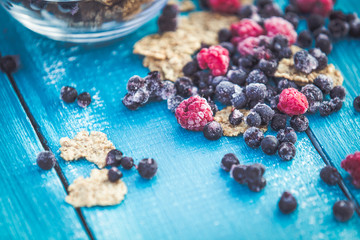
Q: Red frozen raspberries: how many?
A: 9